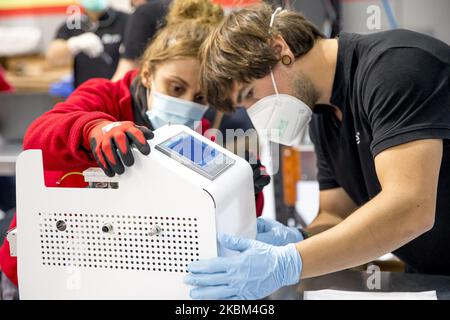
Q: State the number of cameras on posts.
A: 0